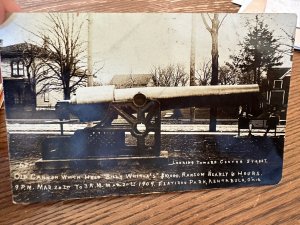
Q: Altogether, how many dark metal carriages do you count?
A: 1